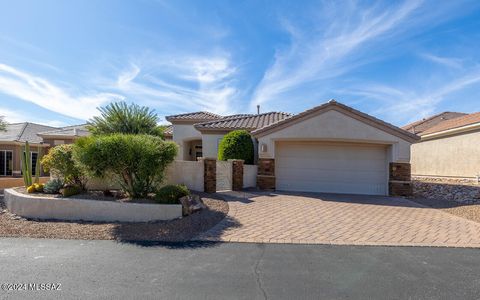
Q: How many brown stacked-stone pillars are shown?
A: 4